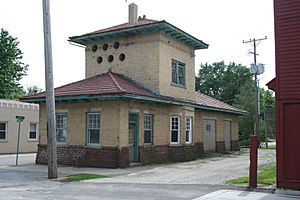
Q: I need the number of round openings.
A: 6